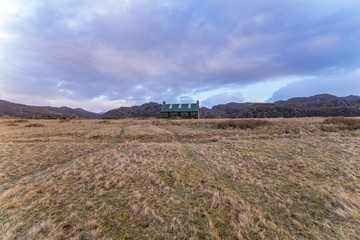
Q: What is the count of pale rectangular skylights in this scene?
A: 3